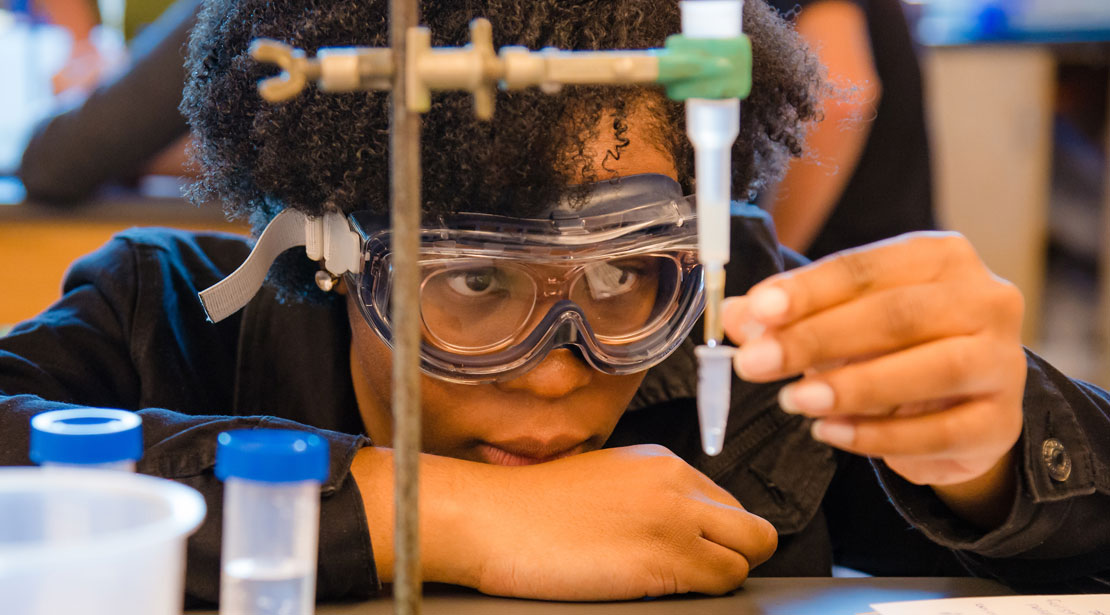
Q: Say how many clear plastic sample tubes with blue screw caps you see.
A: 2